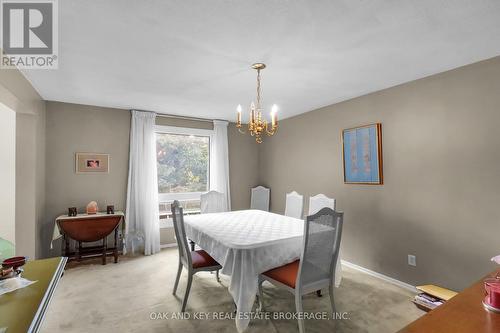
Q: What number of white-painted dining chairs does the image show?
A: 6